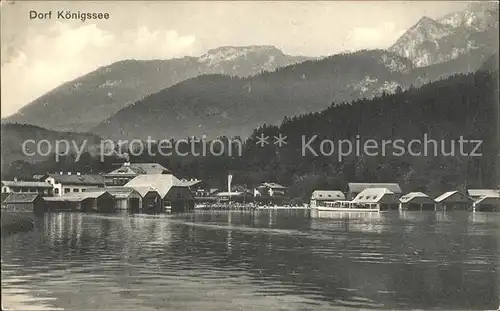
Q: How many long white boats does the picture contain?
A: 1